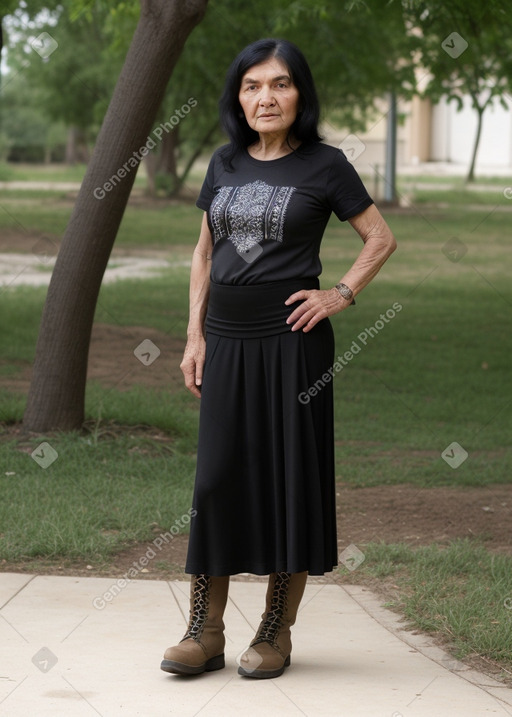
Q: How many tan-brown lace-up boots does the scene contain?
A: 2